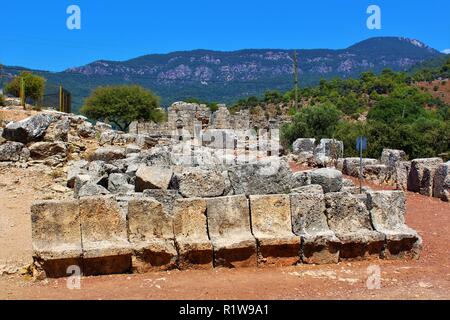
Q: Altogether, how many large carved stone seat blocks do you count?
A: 9